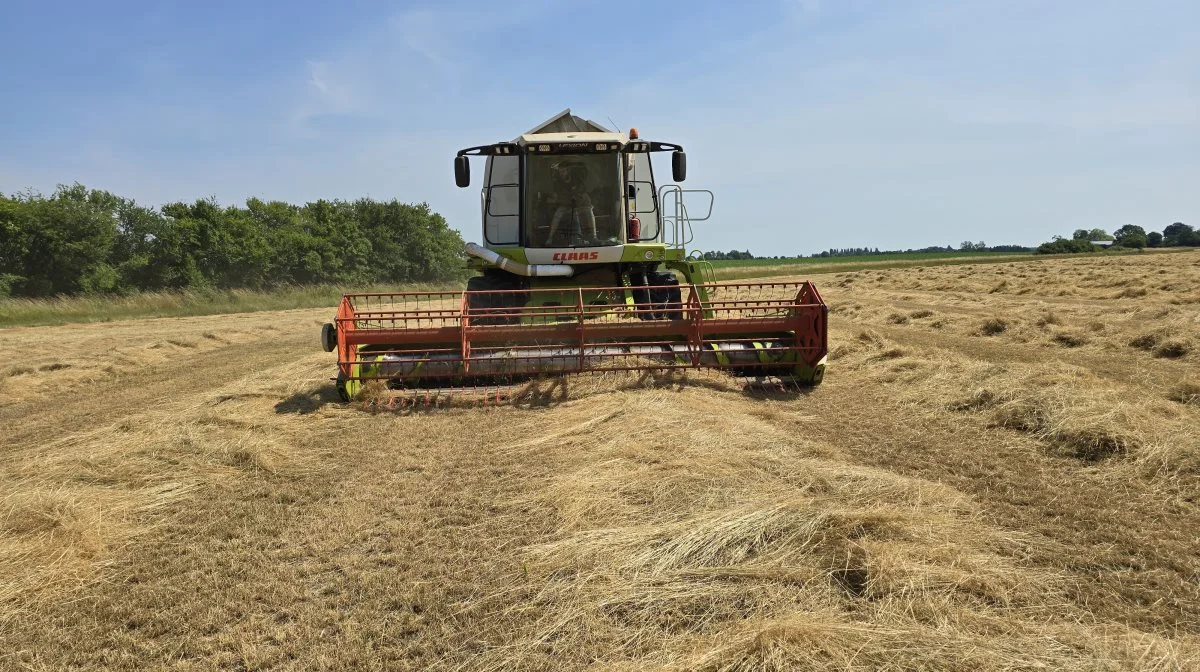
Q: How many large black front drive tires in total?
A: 2